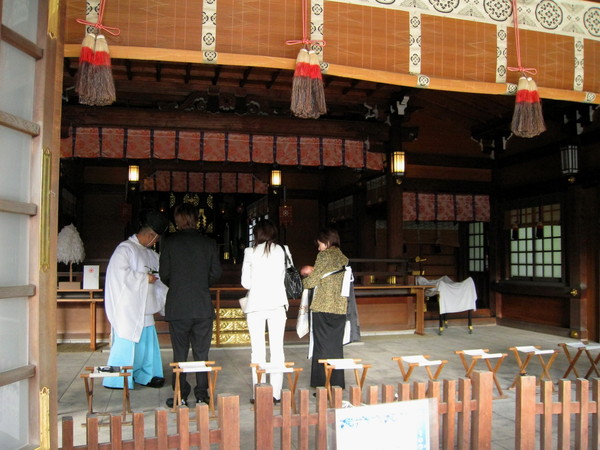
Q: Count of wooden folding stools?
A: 8